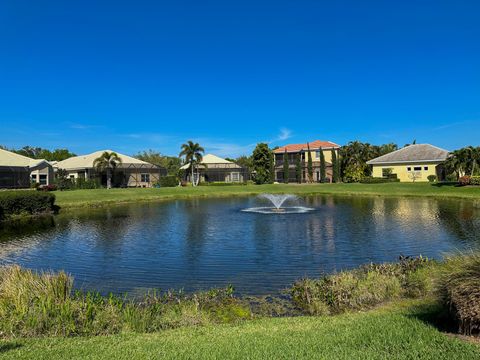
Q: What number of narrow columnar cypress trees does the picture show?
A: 5